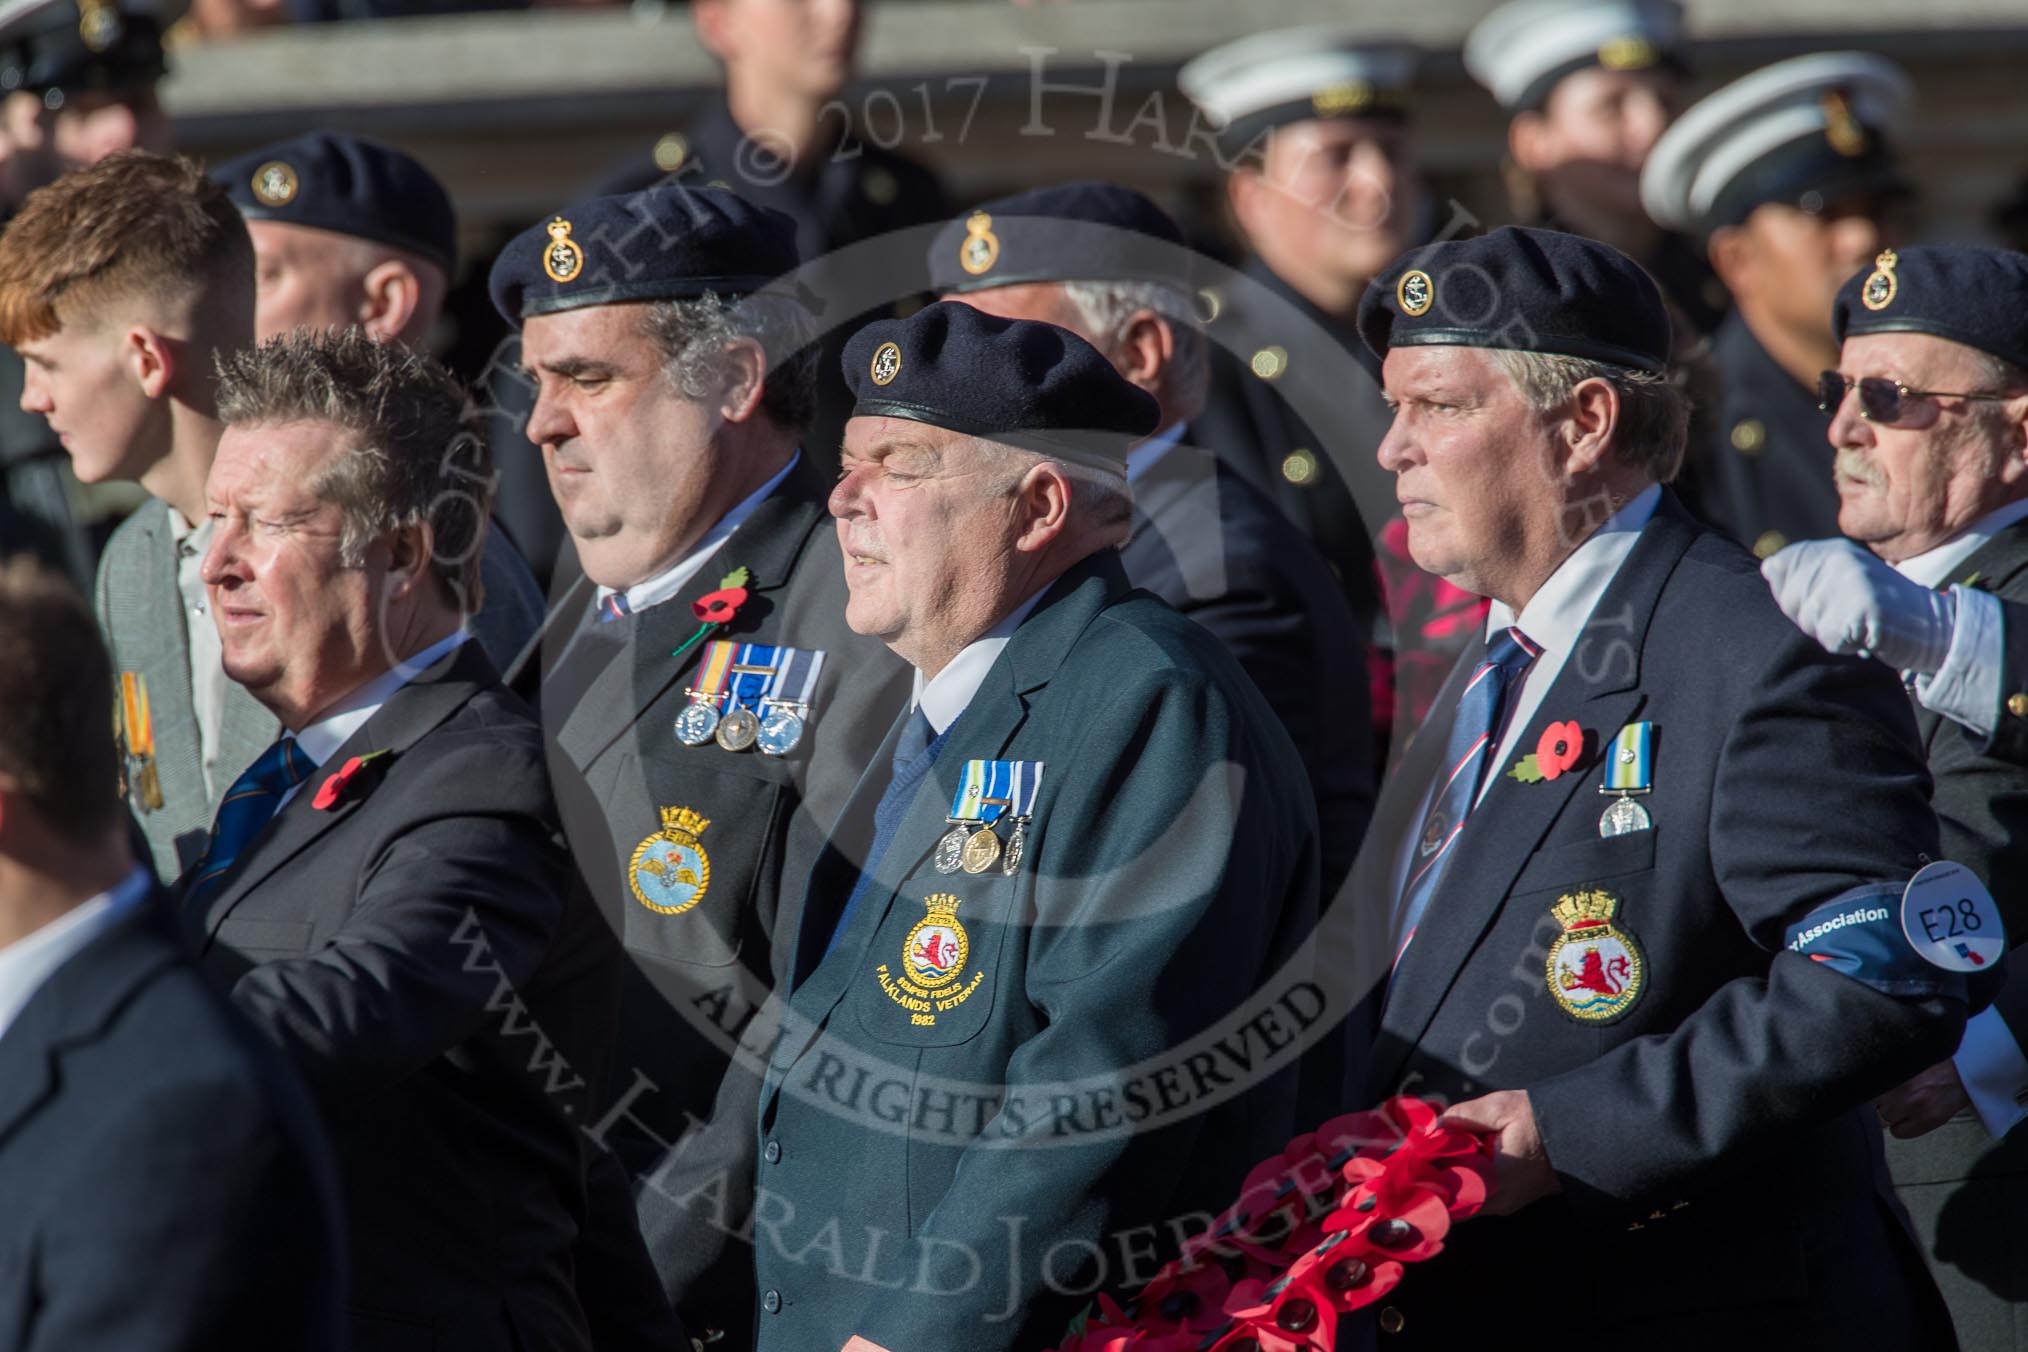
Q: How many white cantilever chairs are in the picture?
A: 0